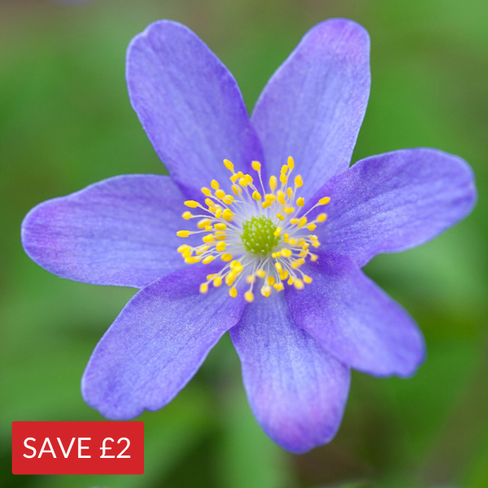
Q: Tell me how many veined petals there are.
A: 7